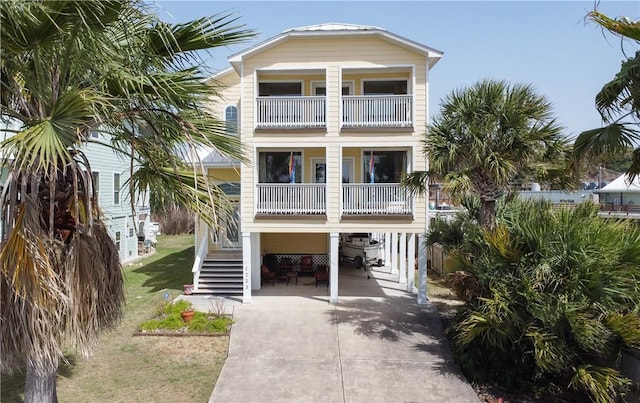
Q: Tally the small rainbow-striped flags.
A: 2